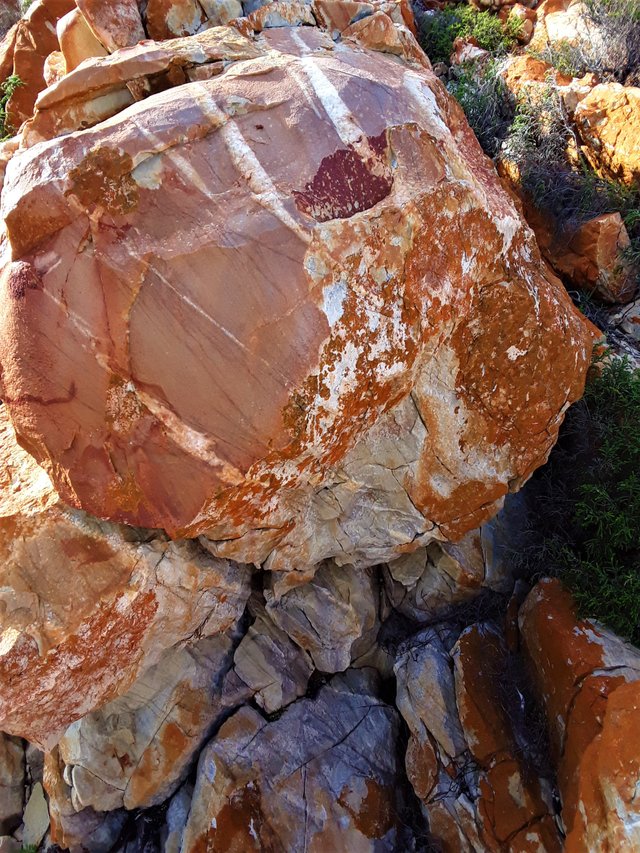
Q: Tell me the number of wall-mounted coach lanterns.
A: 0